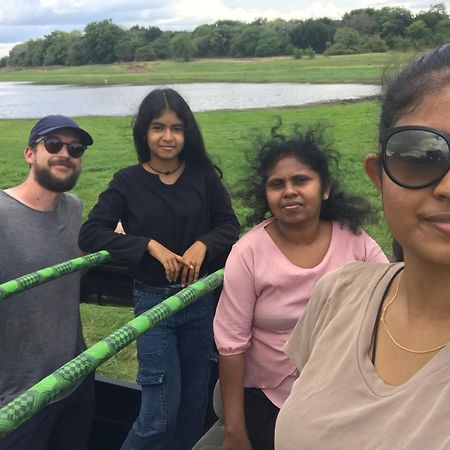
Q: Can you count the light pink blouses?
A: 1